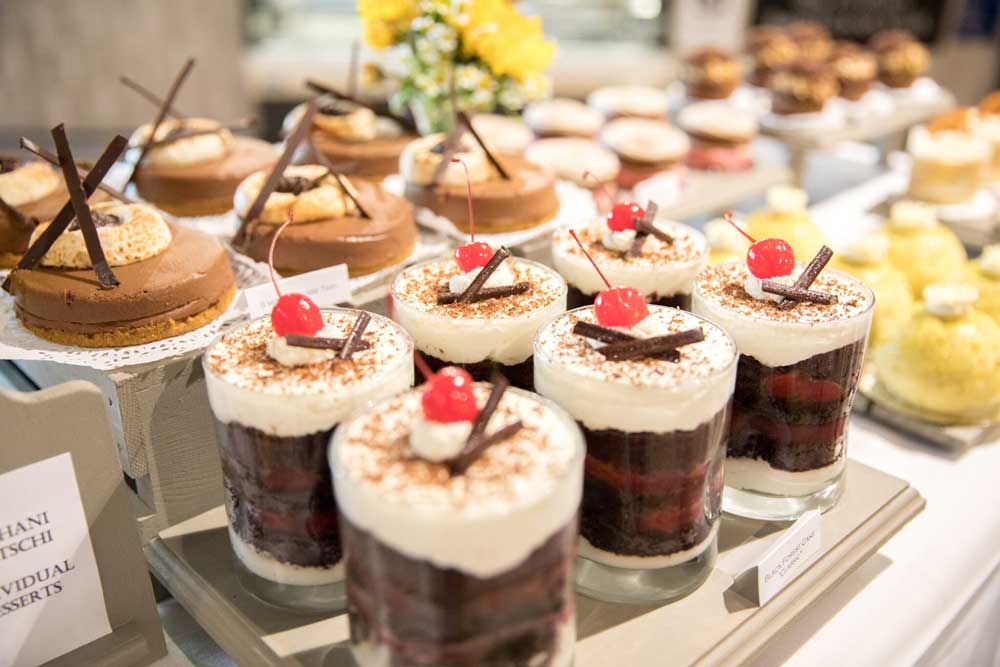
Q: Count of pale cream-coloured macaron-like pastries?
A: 6